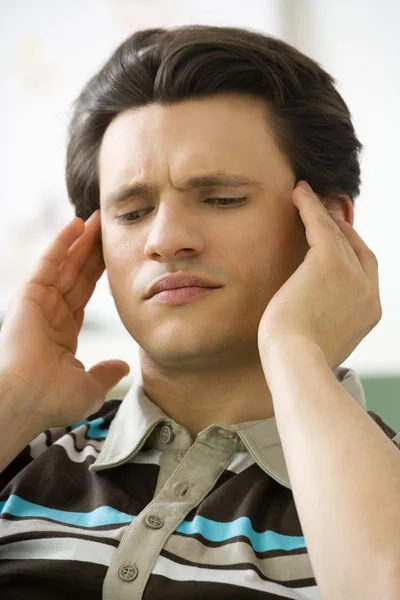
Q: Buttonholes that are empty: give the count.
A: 2